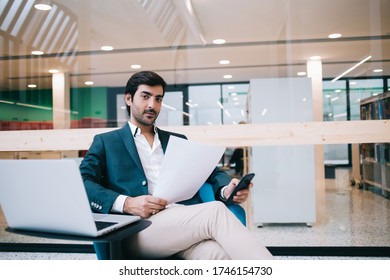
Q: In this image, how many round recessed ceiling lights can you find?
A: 14